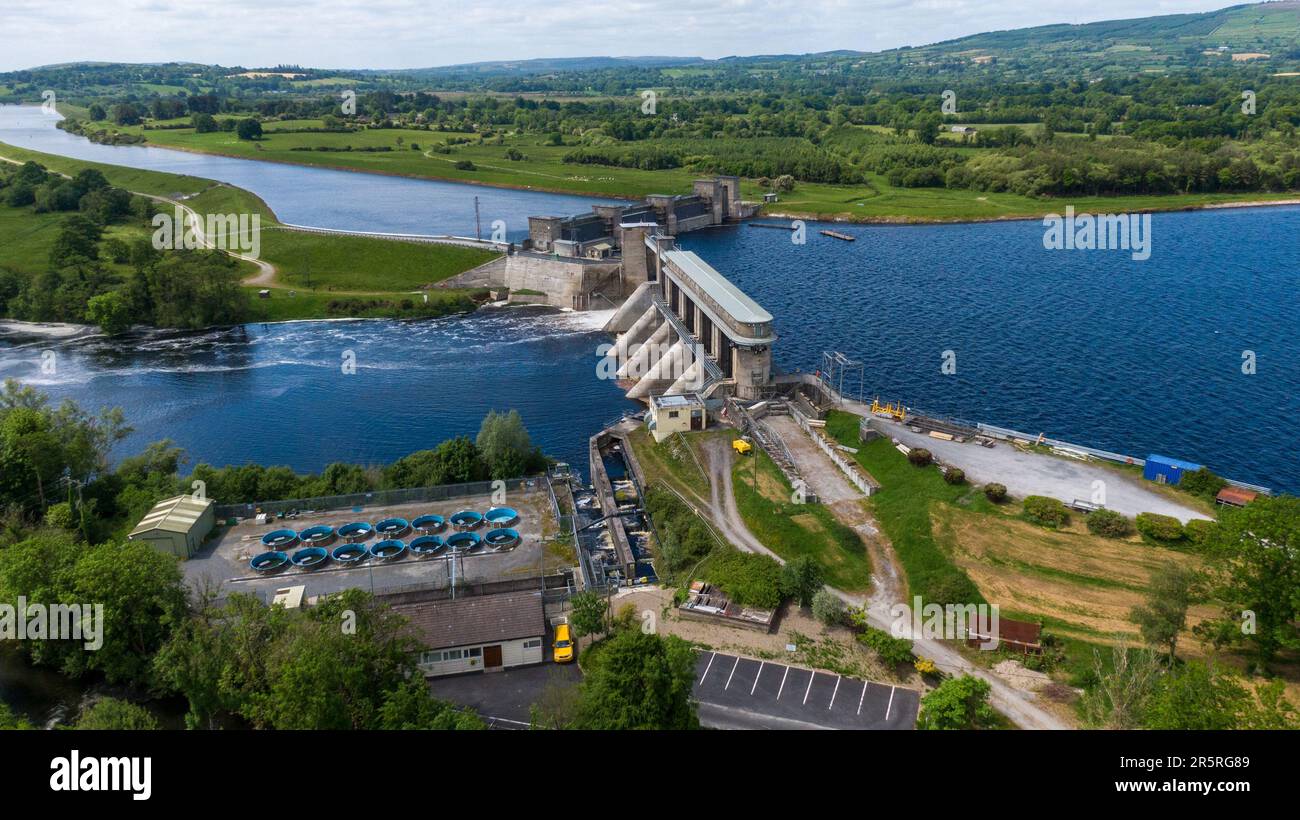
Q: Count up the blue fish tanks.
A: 14